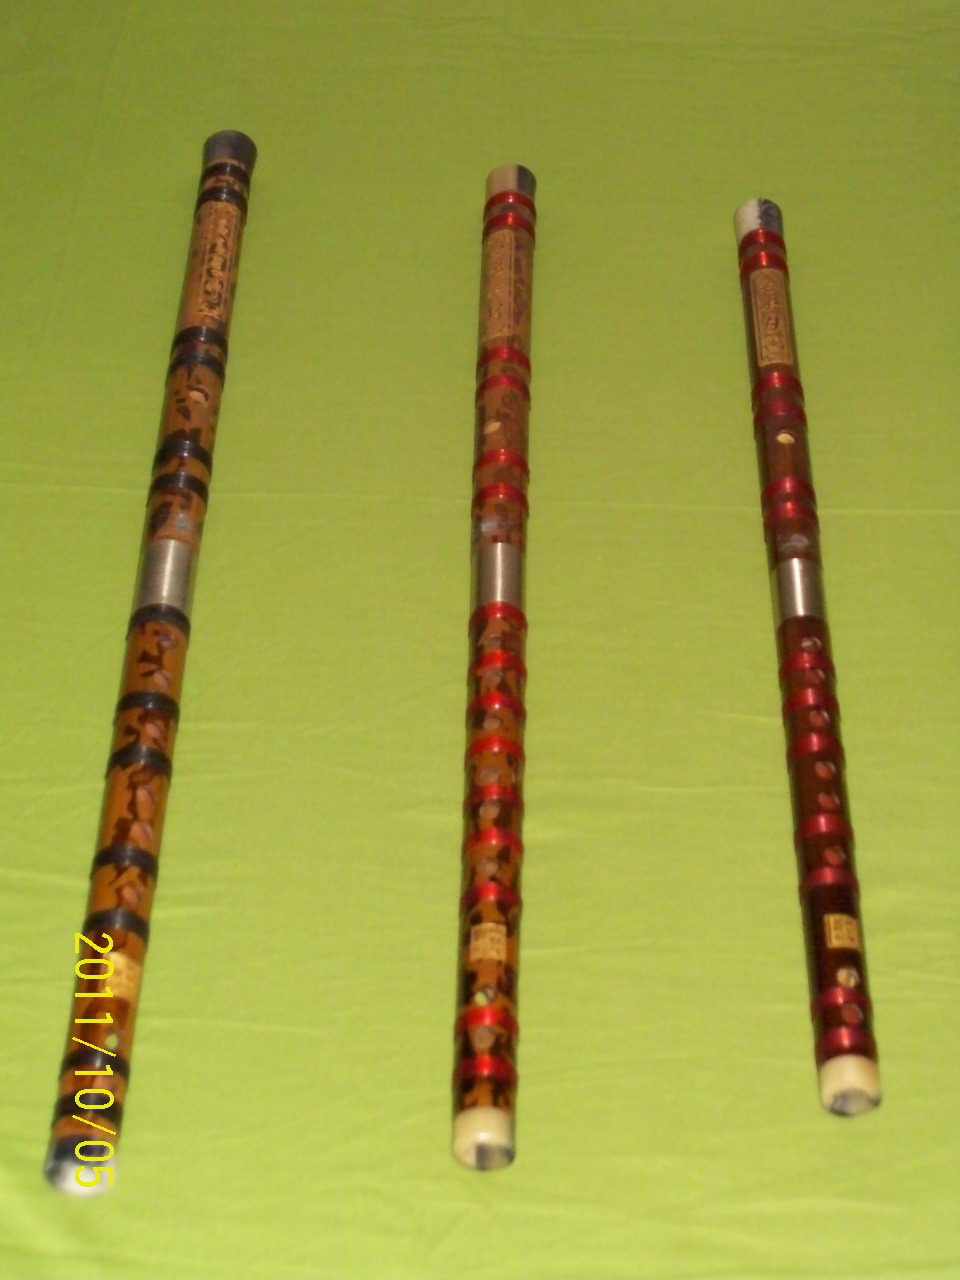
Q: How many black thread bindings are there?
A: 13